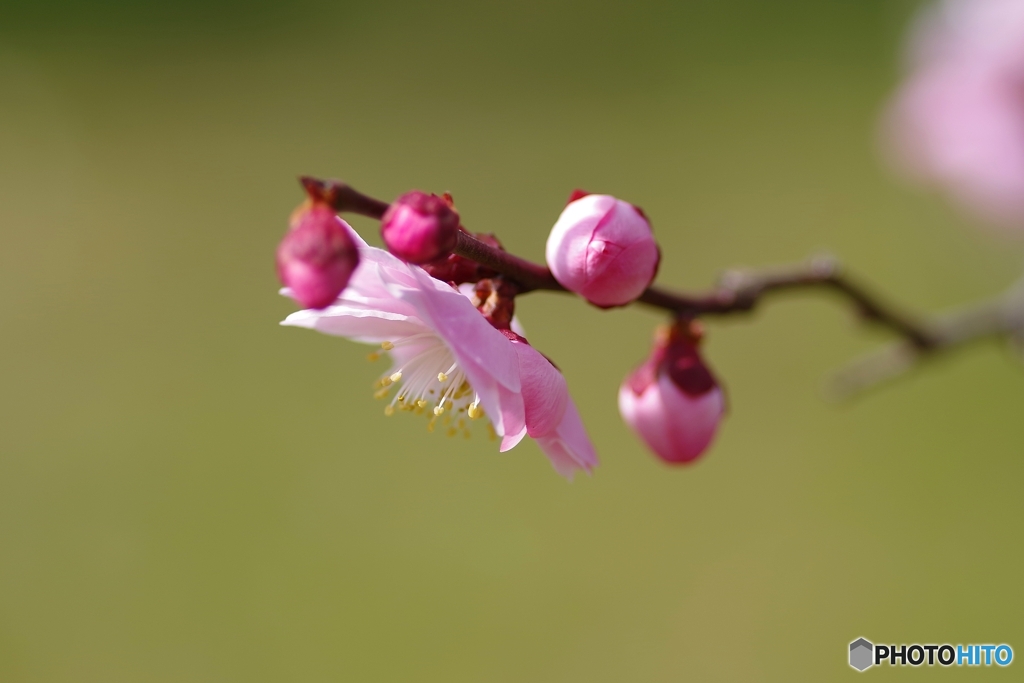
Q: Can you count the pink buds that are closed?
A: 4